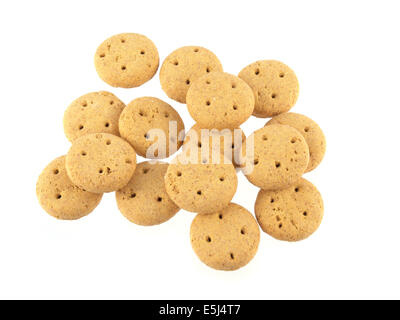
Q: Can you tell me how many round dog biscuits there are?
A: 15